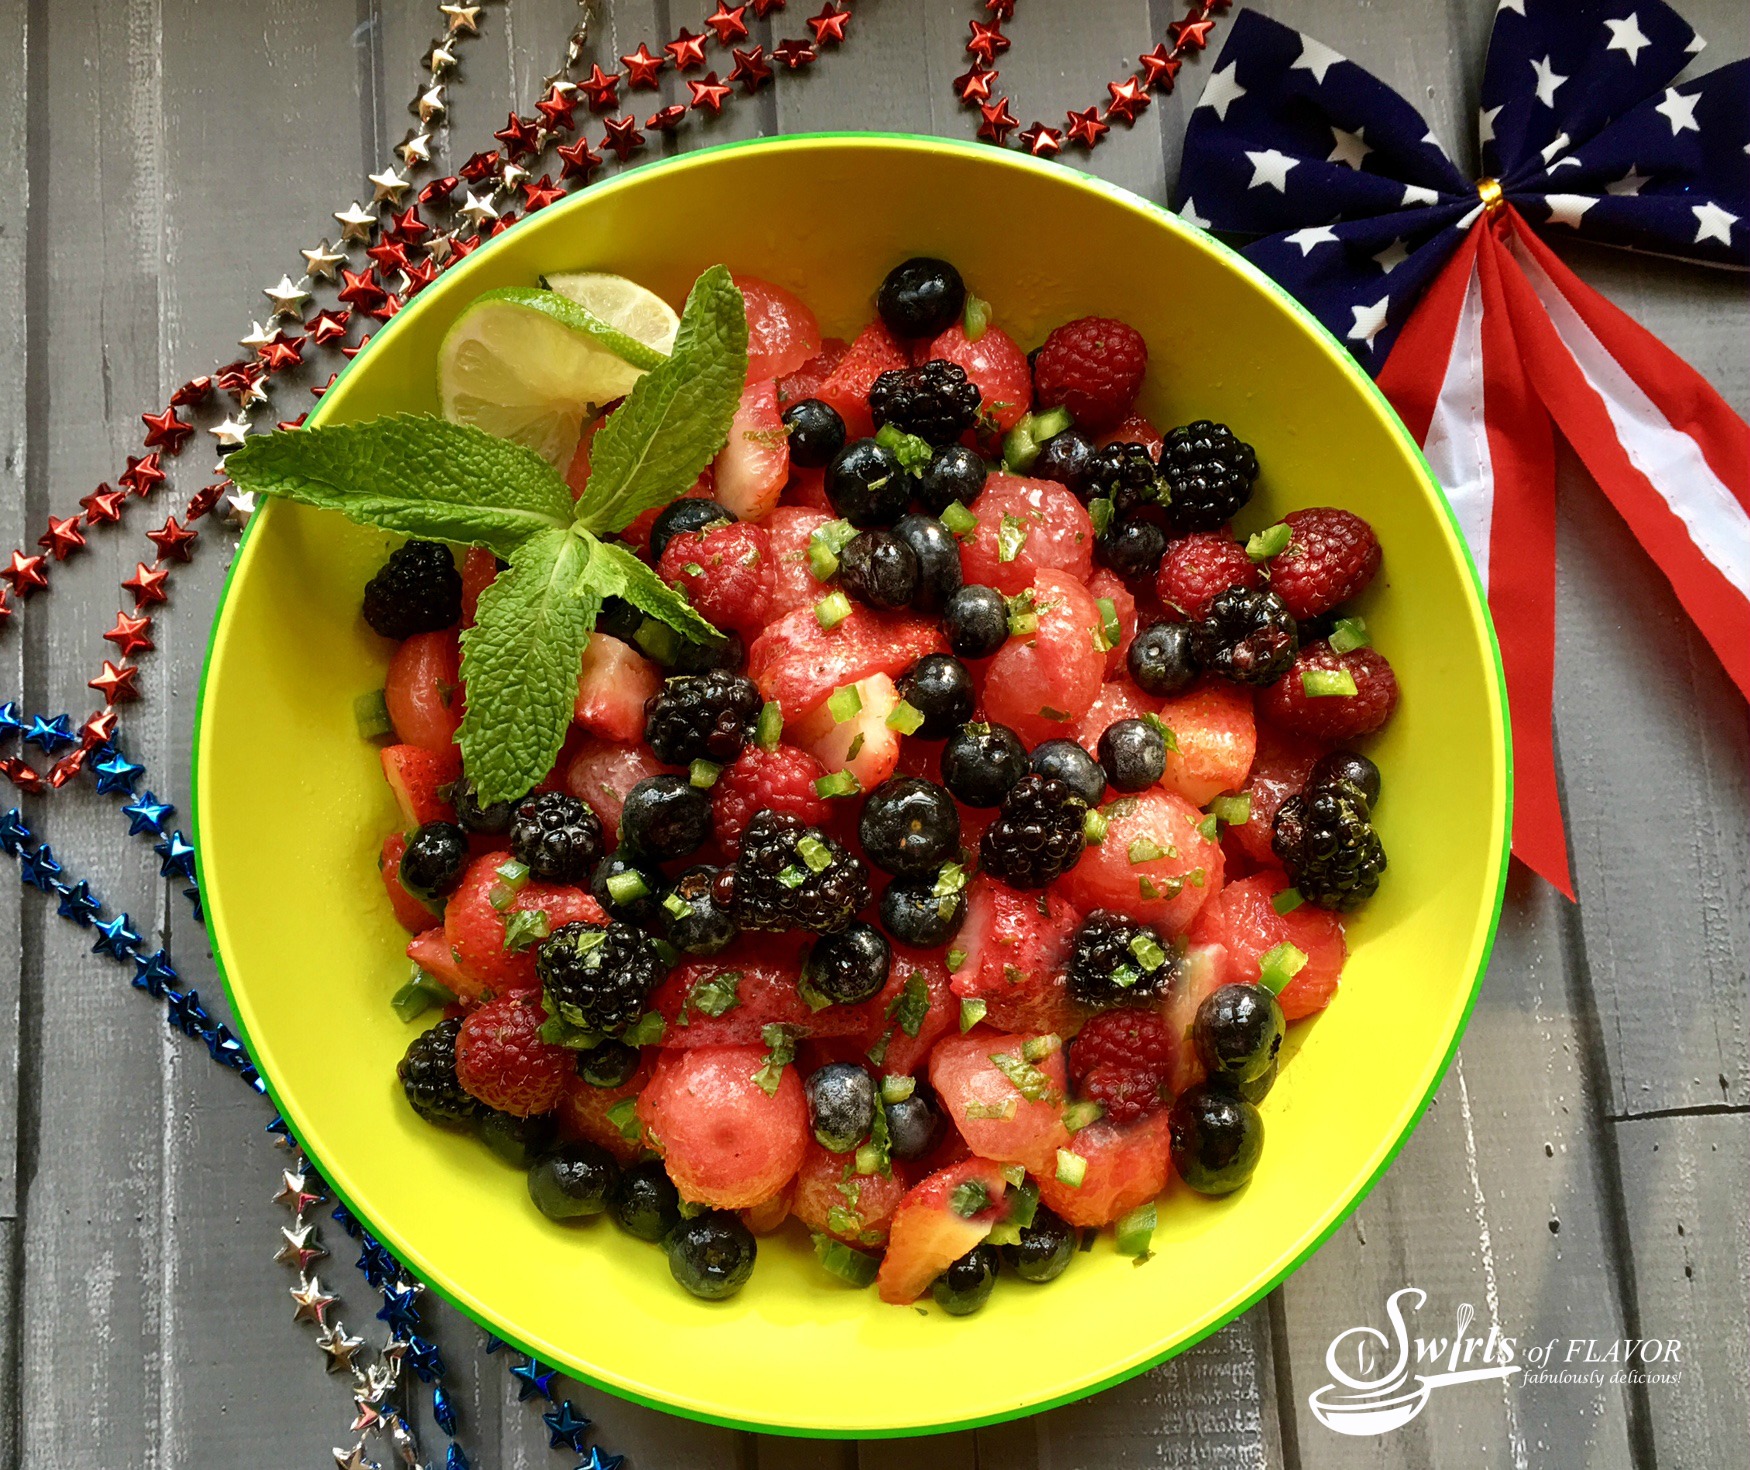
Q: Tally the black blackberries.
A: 13